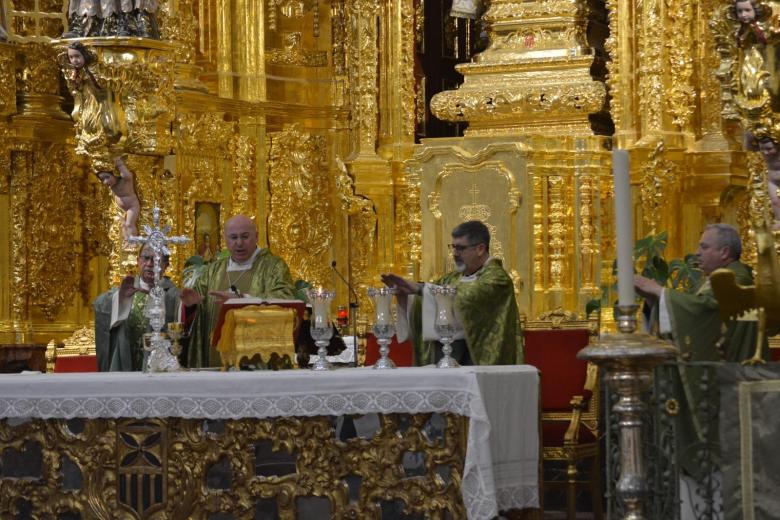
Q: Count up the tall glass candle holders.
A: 3